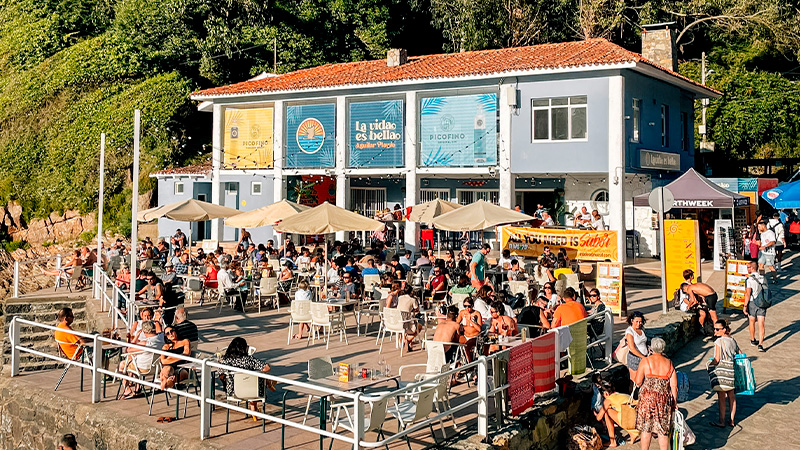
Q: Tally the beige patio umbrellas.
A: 5